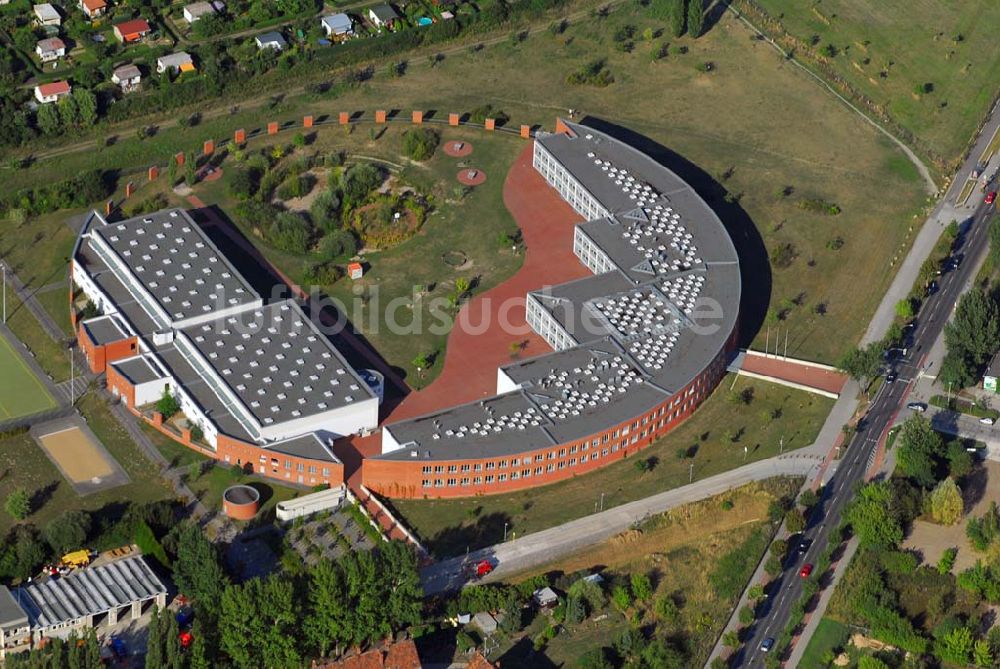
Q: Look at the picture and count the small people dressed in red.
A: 0